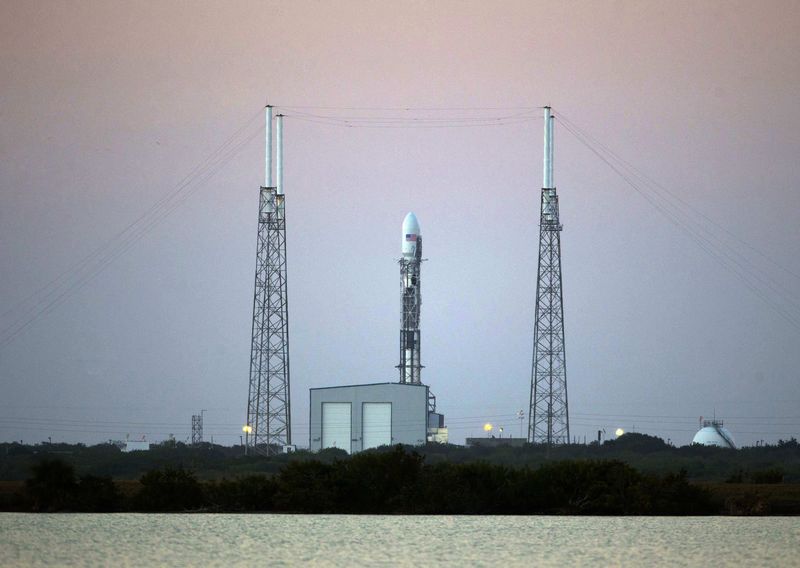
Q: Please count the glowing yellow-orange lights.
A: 3